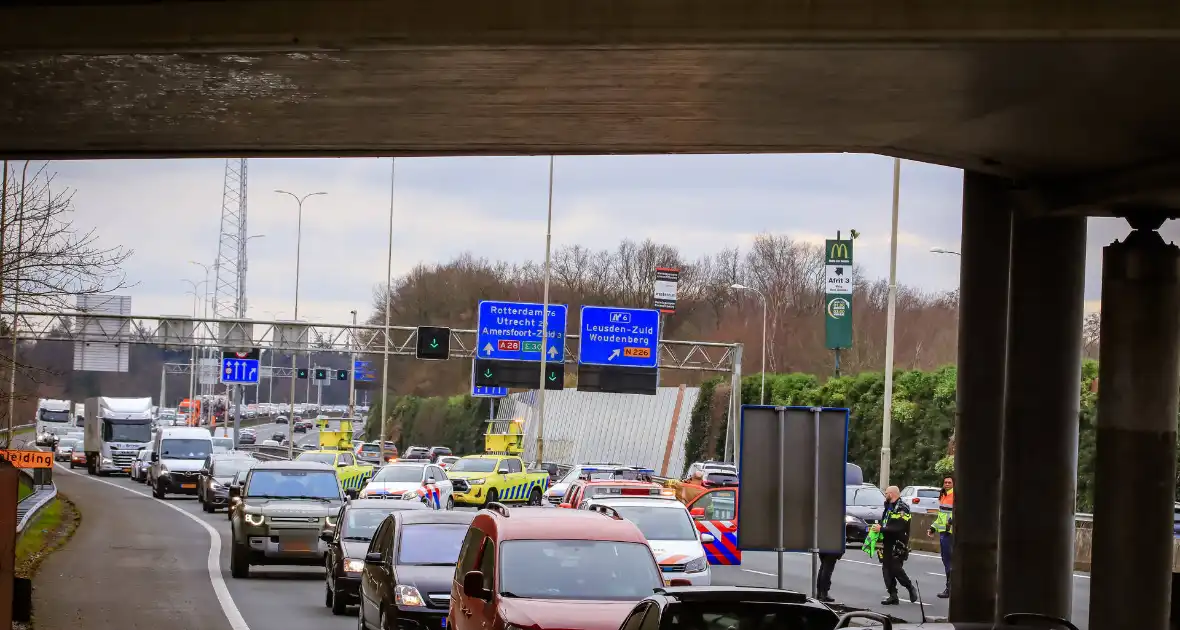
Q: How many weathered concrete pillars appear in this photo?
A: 3